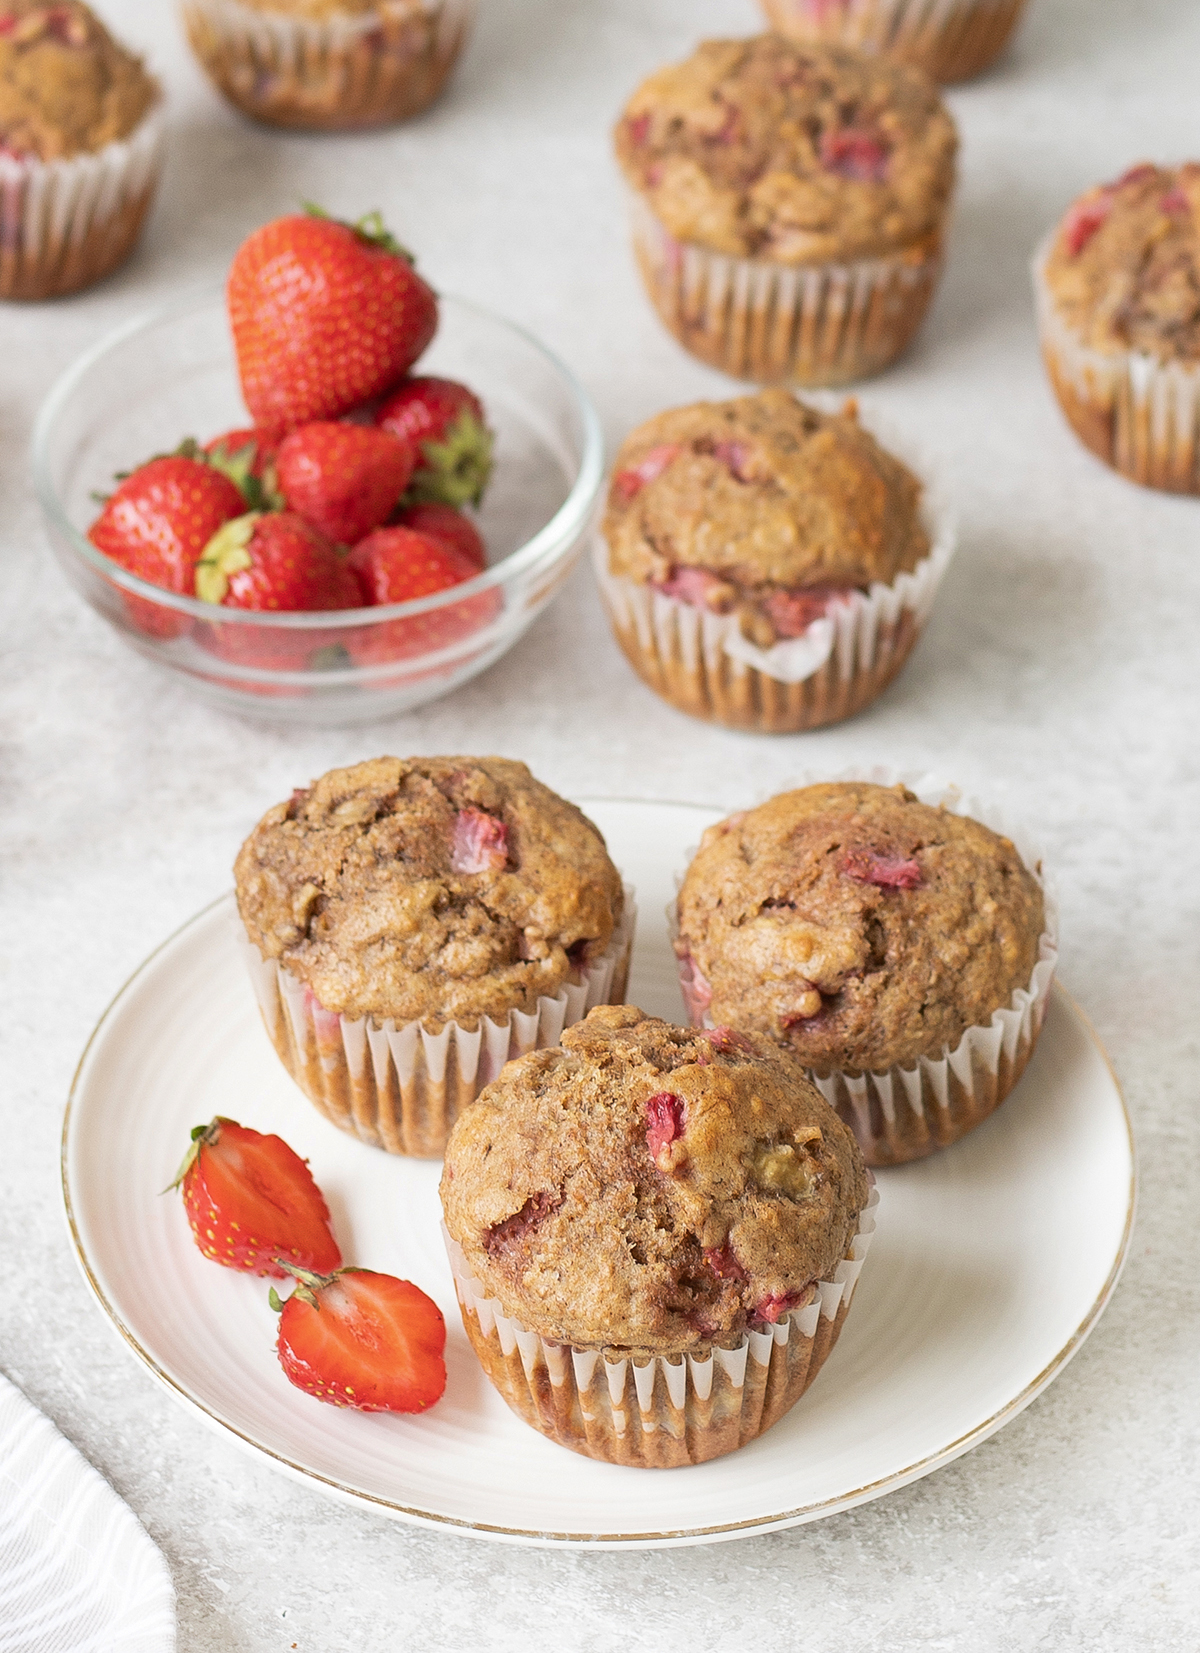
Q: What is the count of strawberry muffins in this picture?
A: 9